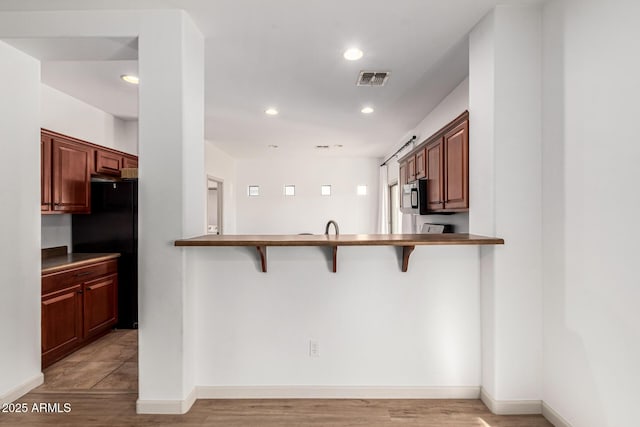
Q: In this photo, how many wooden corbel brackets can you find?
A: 3